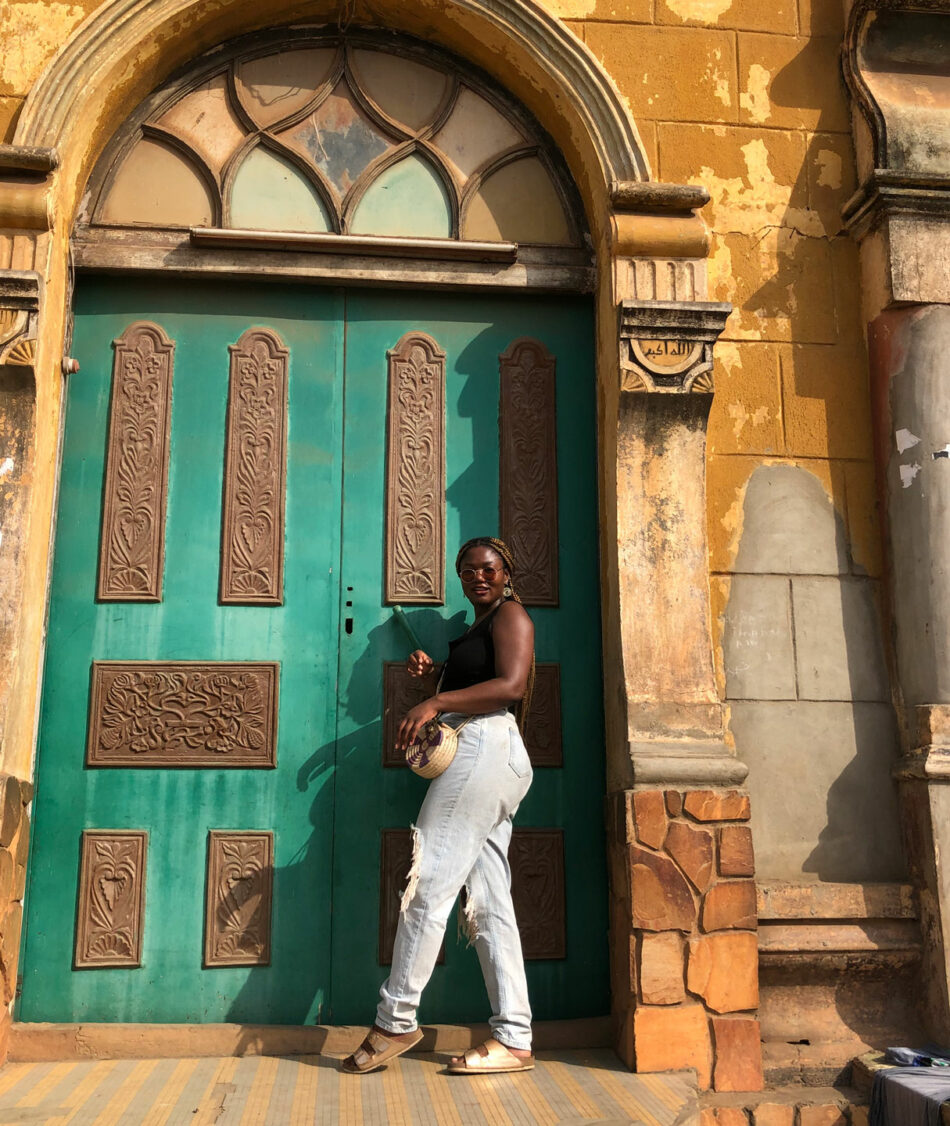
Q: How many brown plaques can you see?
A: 10